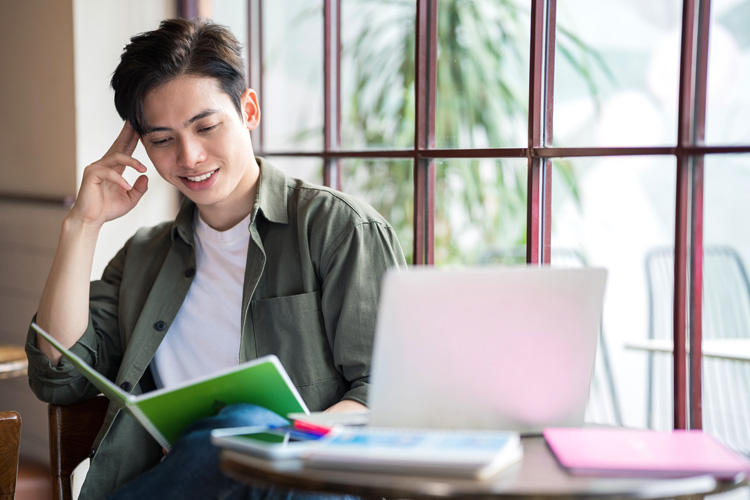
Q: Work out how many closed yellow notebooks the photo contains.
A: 0